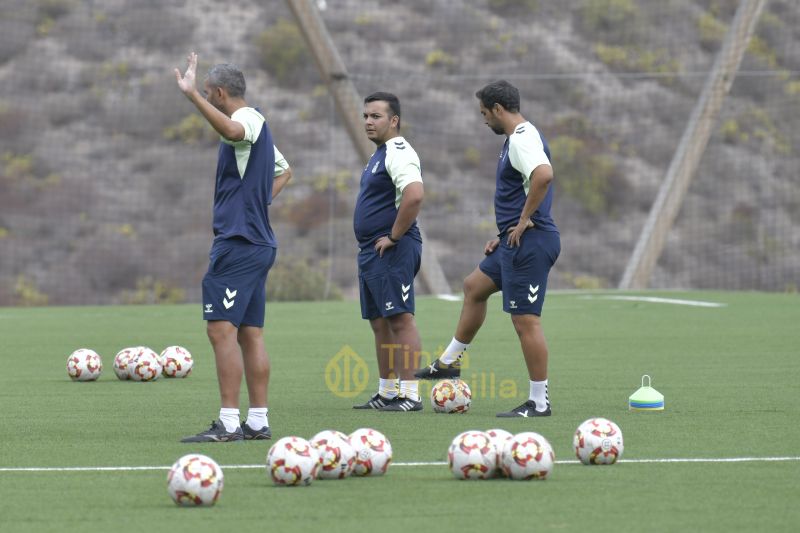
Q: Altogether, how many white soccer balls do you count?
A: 13